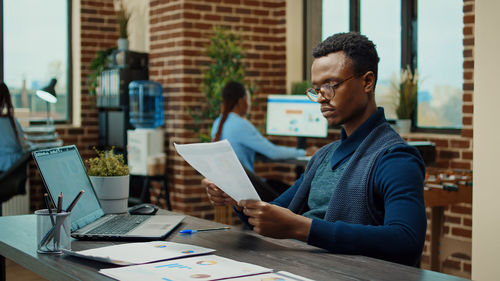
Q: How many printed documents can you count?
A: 4